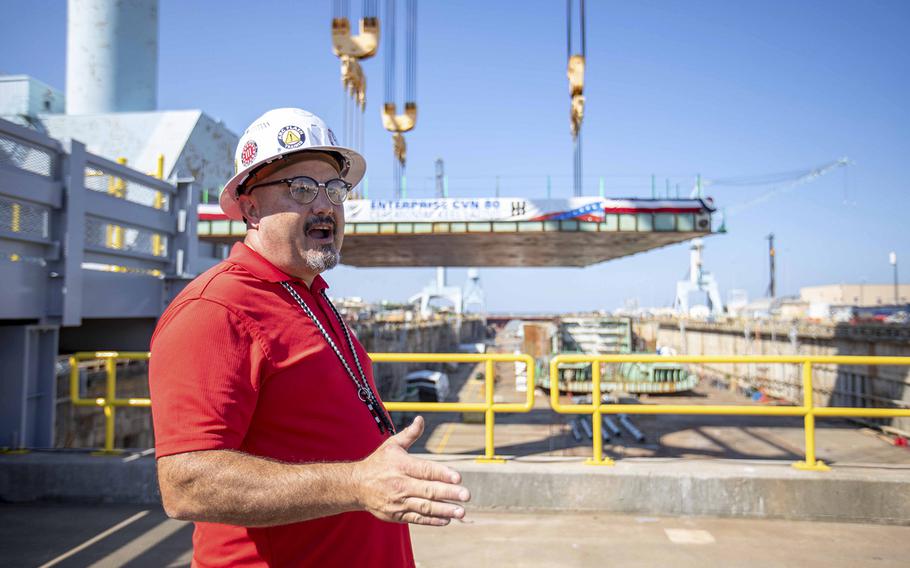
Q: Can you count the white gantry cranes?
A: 2